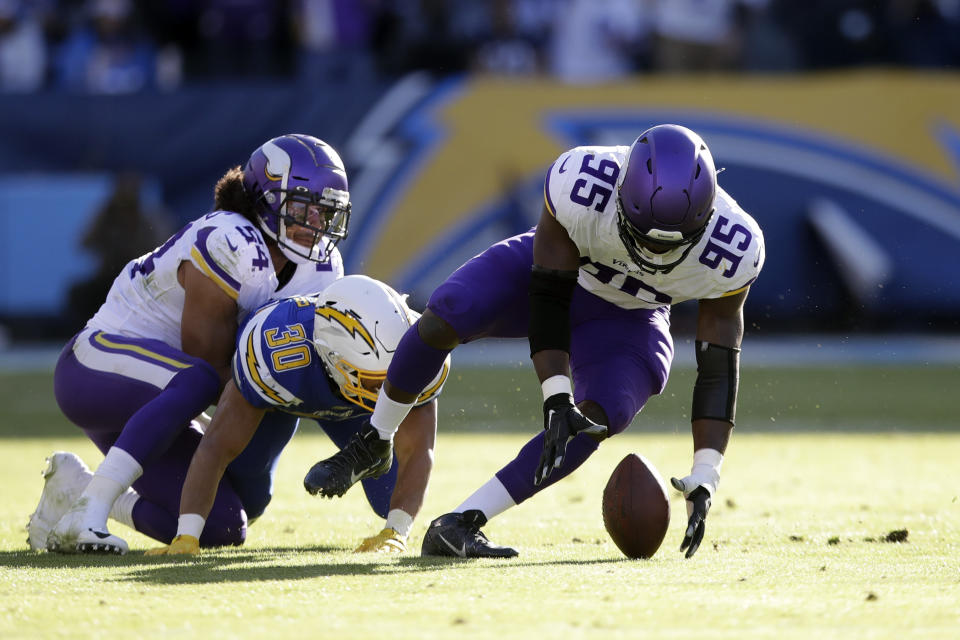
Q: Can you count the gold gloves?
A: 2